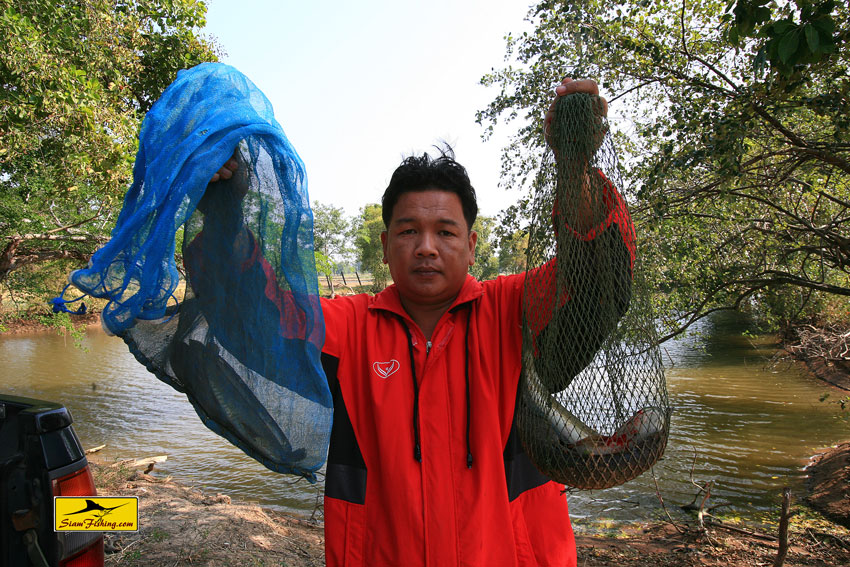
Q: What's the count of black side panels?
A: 2